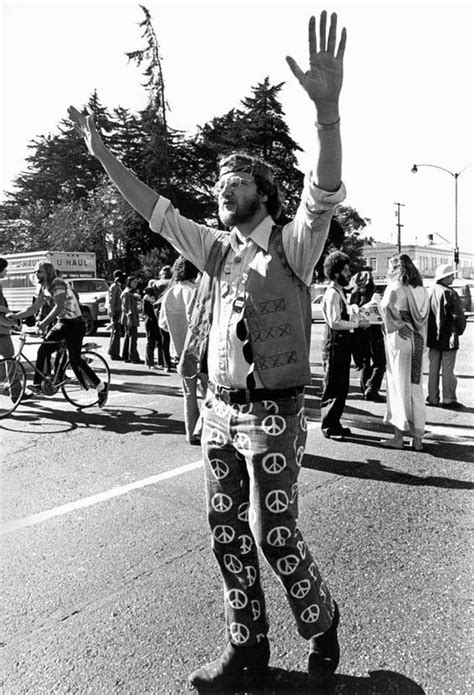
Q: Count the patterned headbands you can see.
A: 1